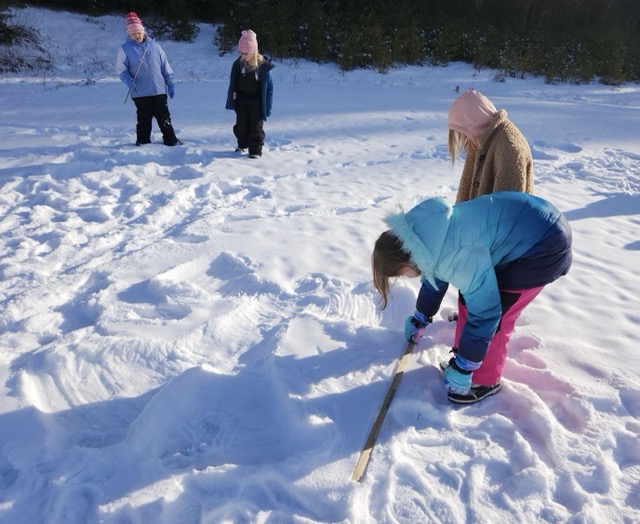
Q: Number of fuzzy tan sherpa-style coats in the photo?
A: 1